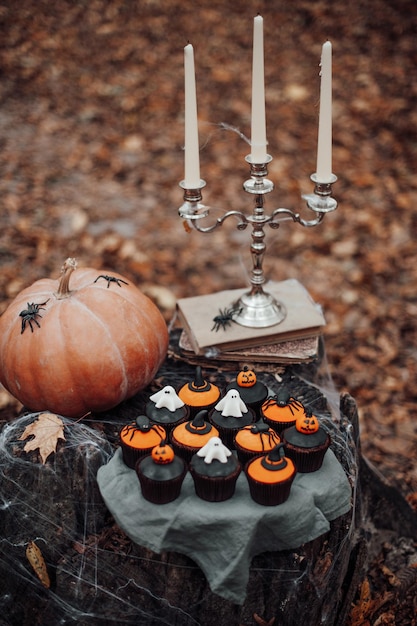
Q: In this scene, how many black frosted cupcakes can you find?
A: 6